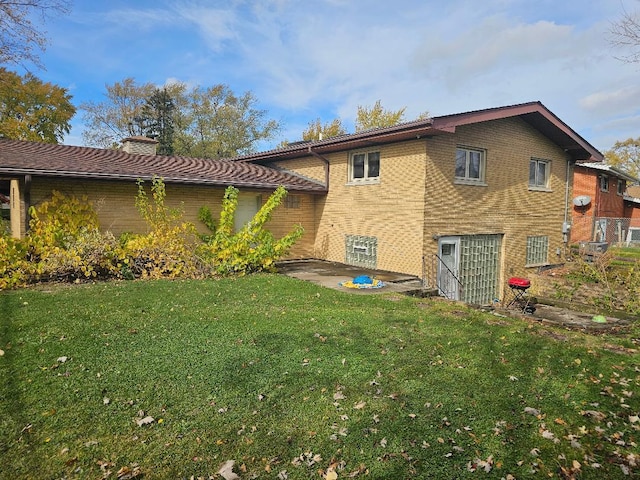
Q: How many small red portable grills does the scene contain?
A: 1